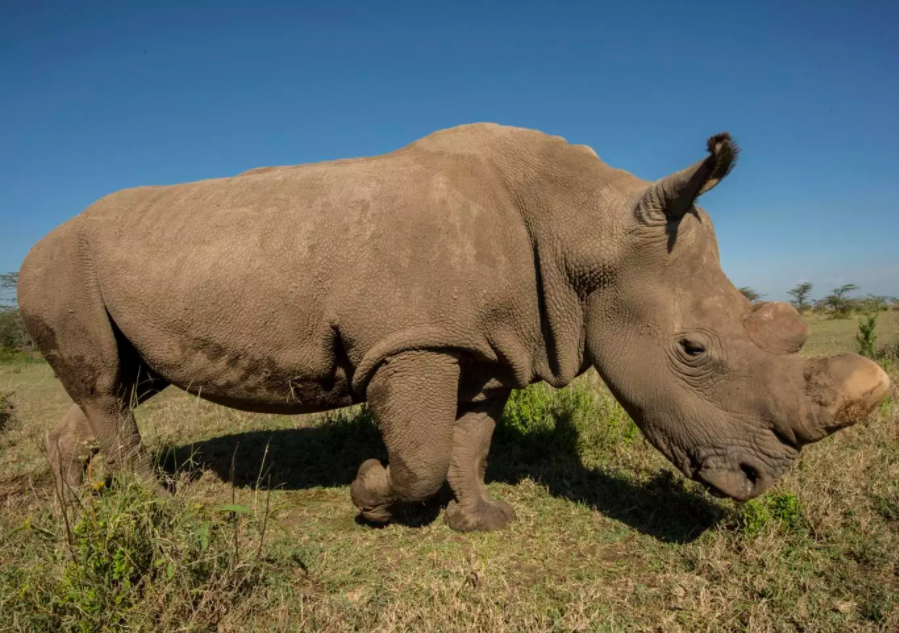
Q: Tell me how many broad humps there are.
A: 1